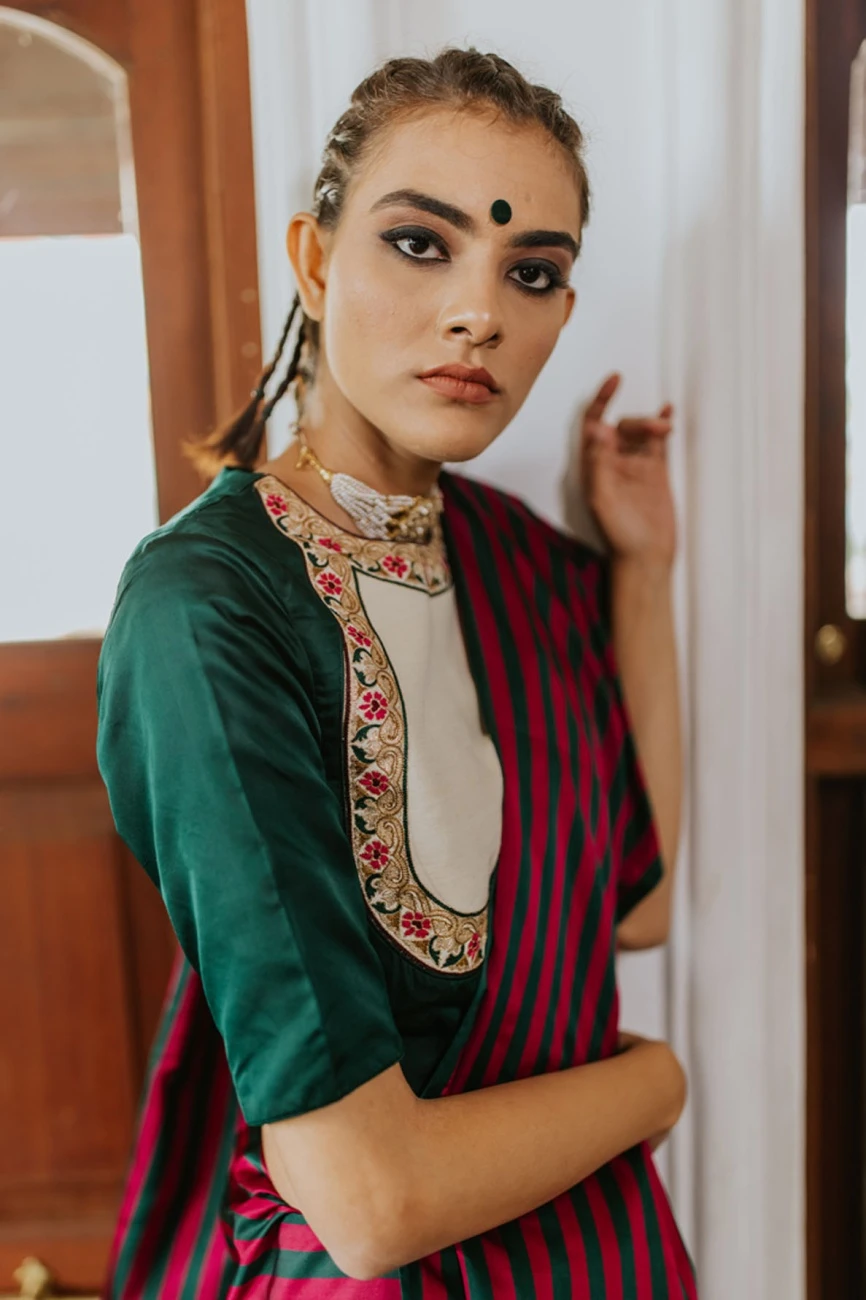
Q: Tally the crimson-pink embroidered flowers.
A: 10